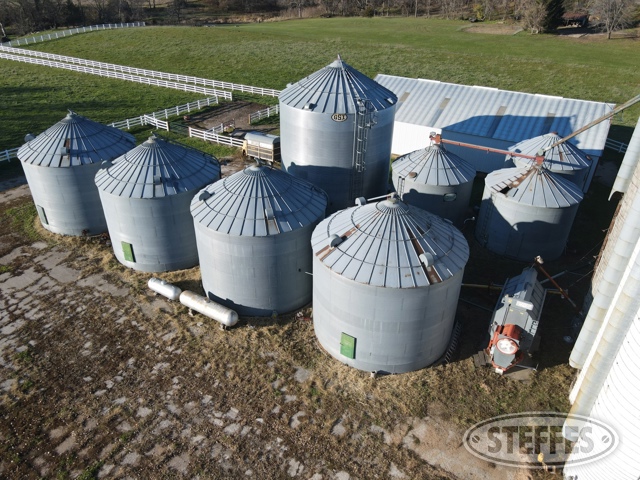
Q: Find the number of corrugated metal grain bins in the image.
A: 8